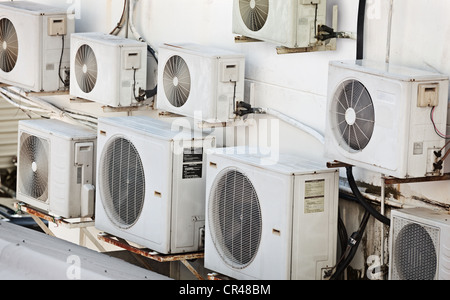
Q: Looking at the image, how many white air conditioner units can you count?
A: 9